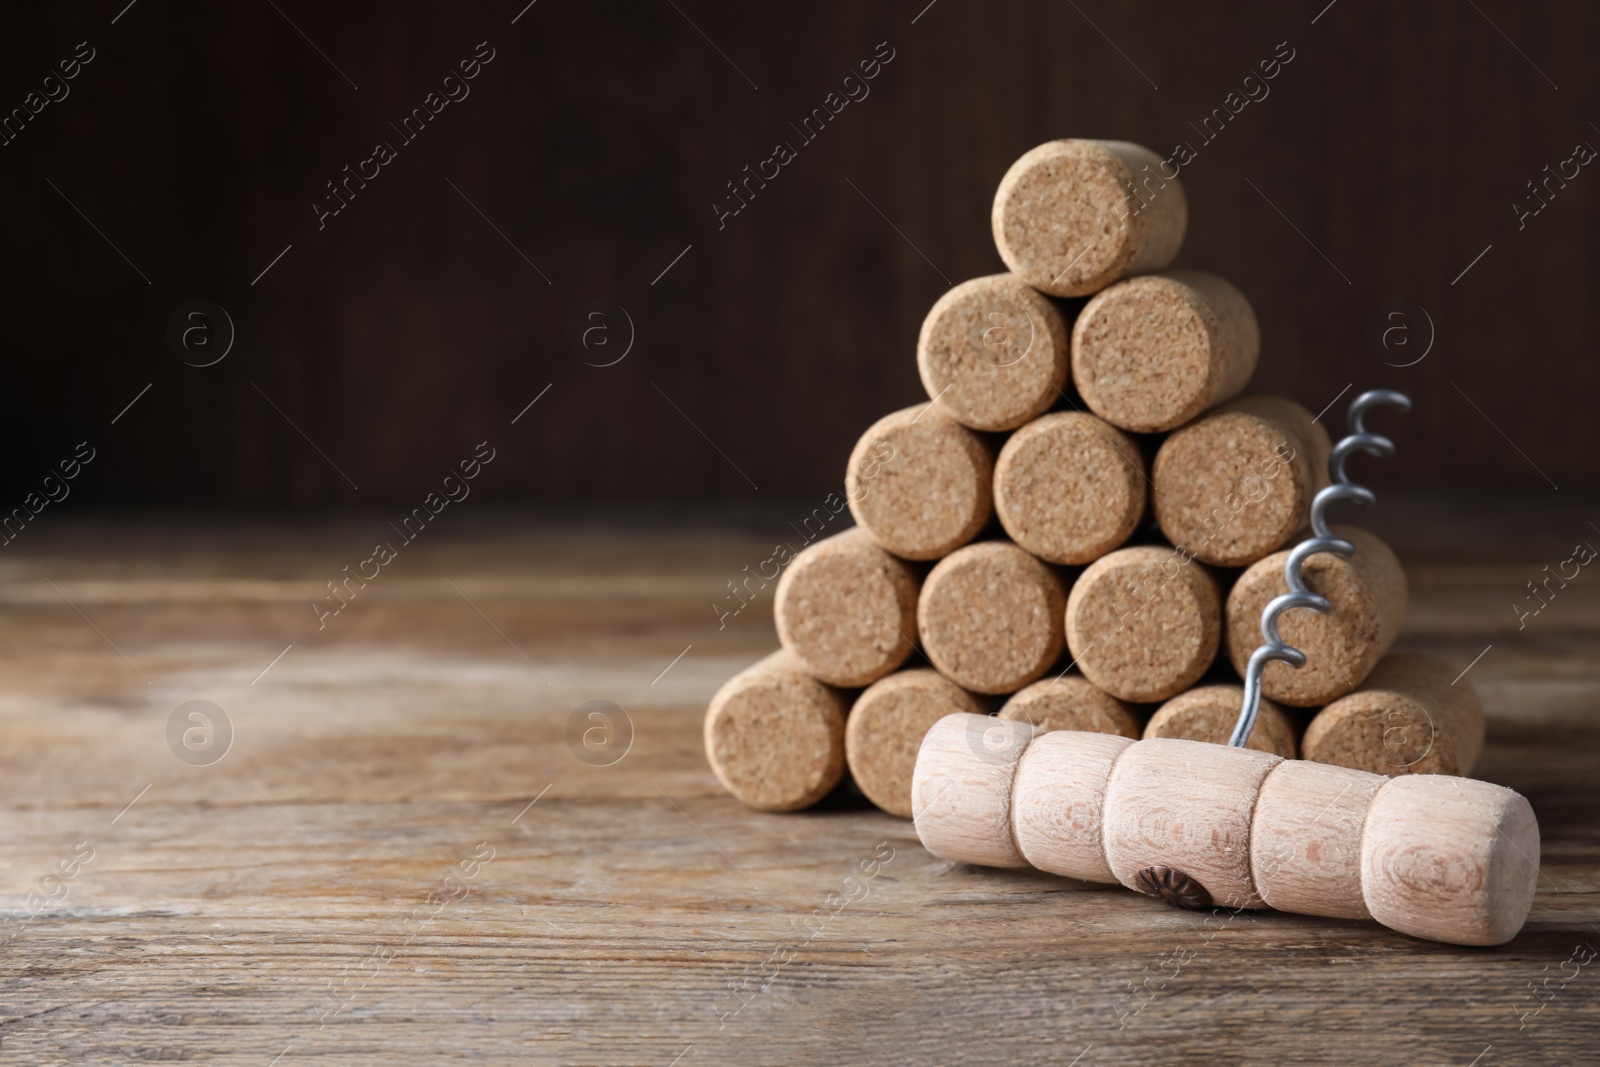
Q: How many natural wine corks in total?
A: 15